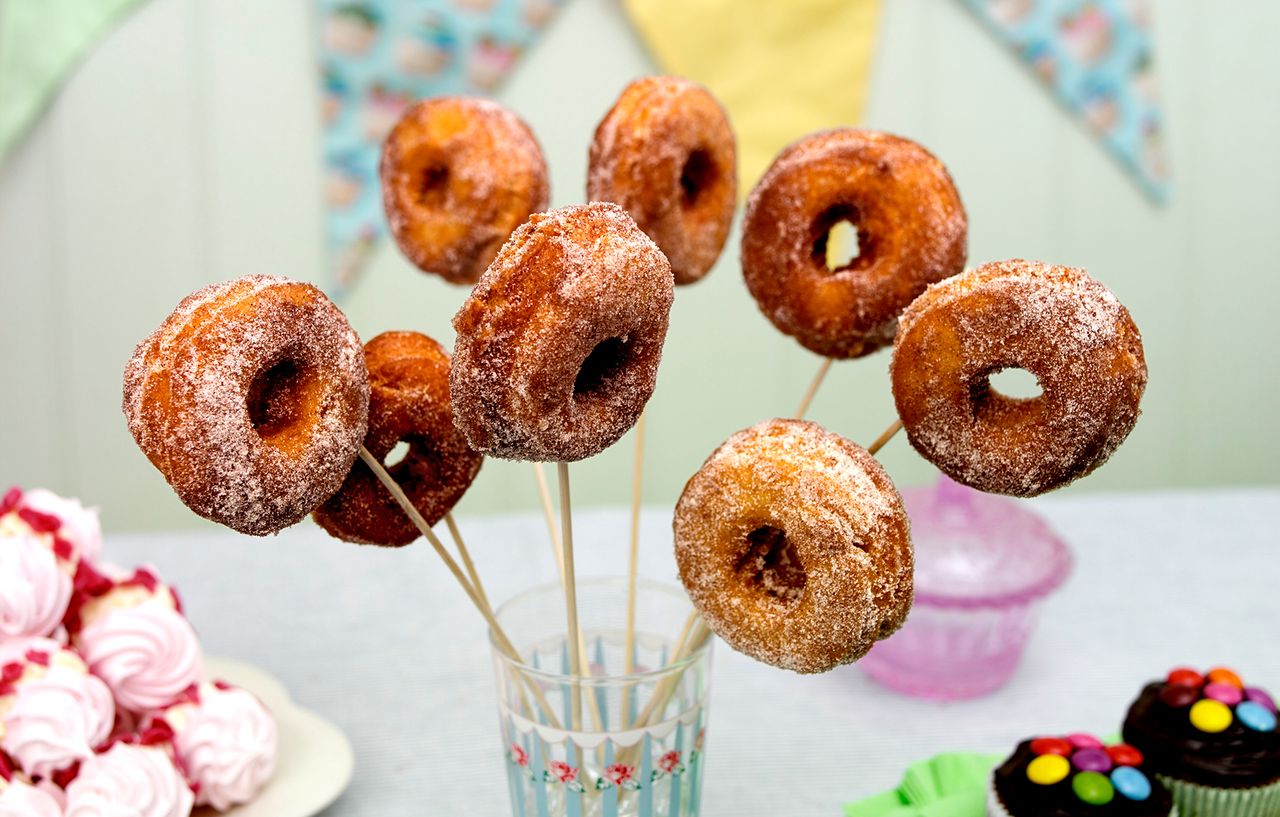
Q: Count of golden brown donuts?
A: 8